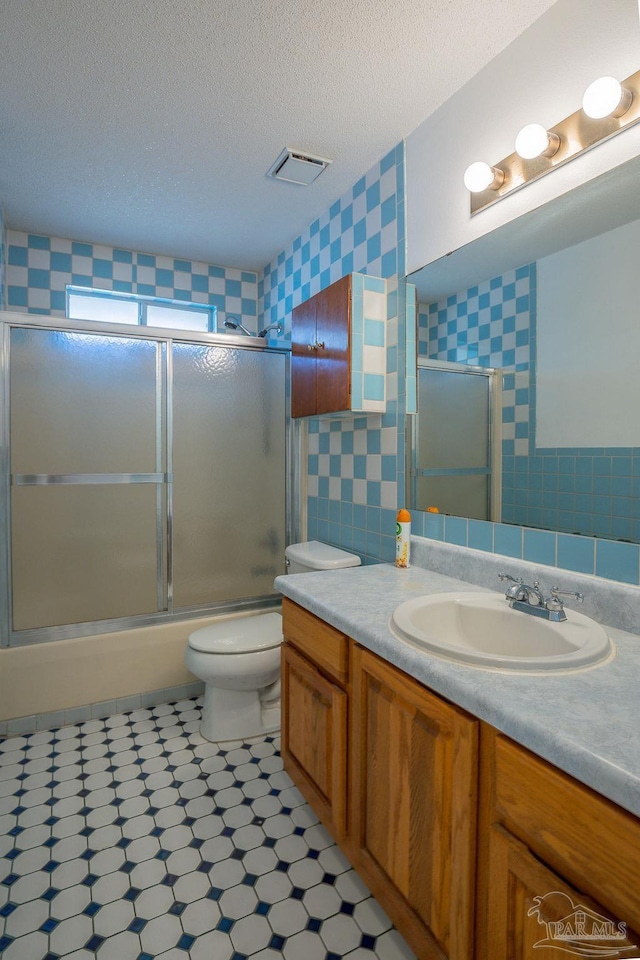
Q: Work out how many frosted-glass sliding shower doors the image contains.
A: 2